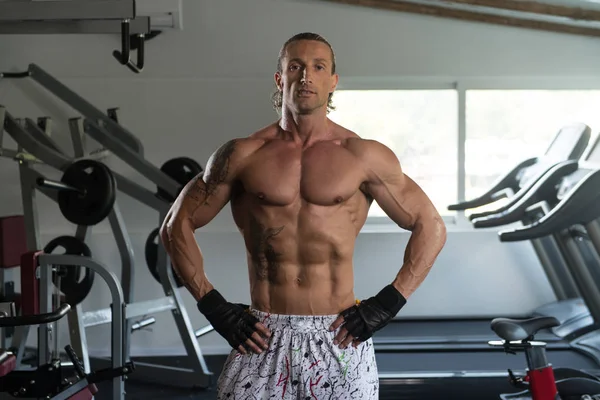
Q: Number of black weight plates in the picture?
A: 4